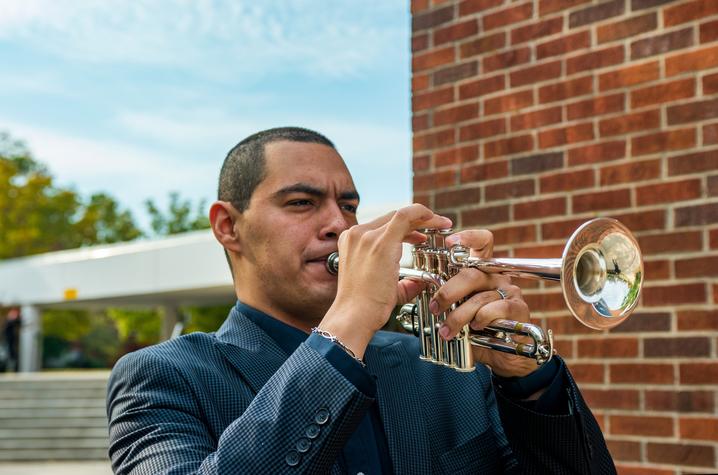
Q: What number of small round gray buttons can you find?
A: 4